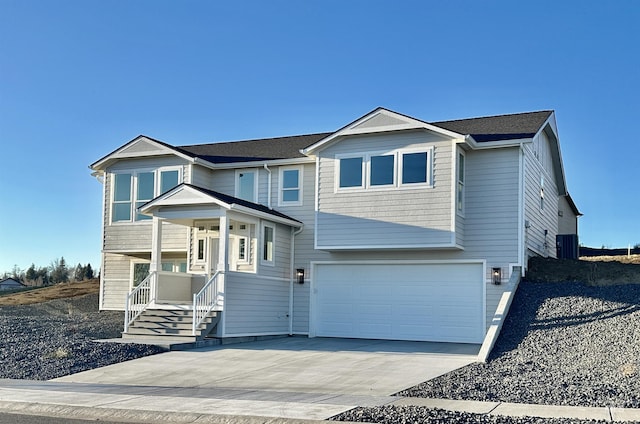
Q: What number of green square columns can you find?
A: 0